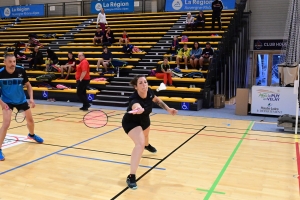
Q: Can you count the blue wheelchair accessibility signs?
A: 3